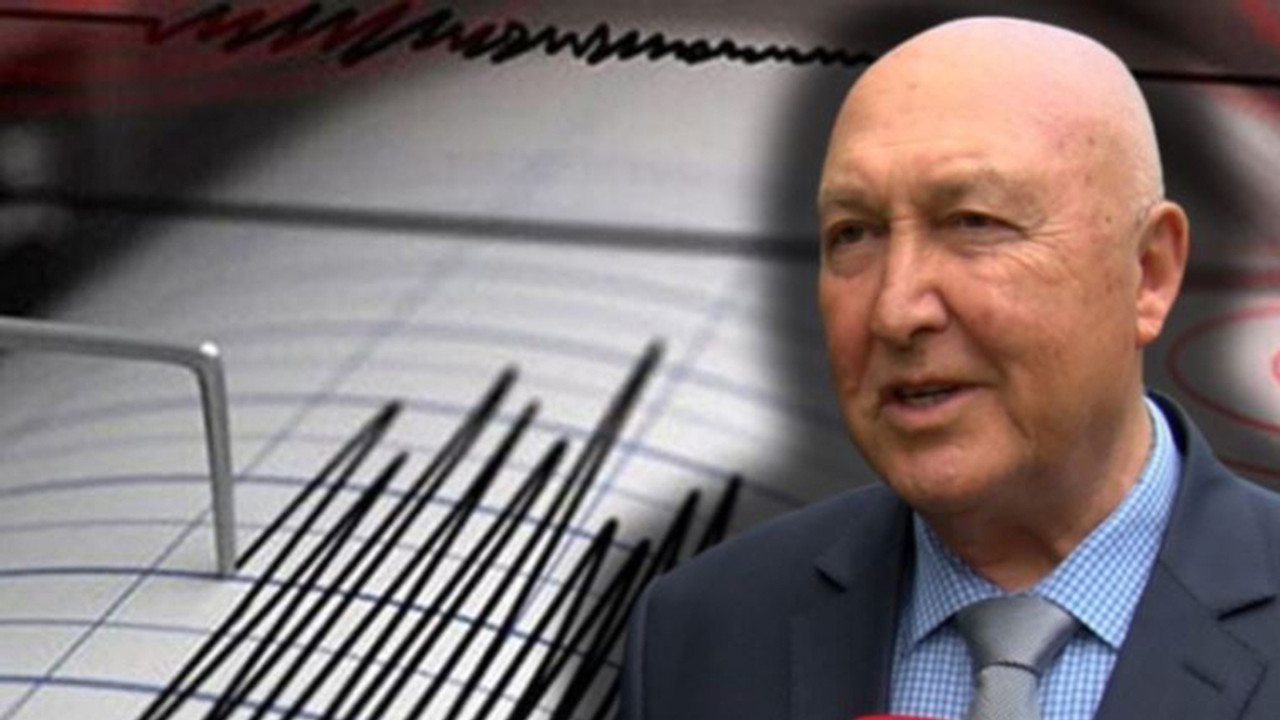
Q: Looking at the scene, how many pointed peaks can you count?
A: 10